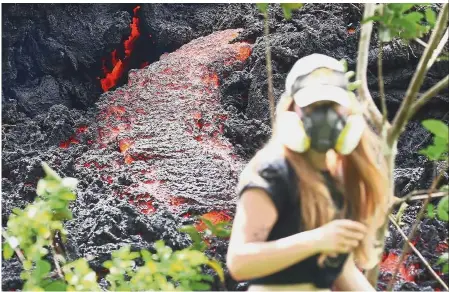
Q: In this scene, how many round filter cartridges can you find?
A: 2